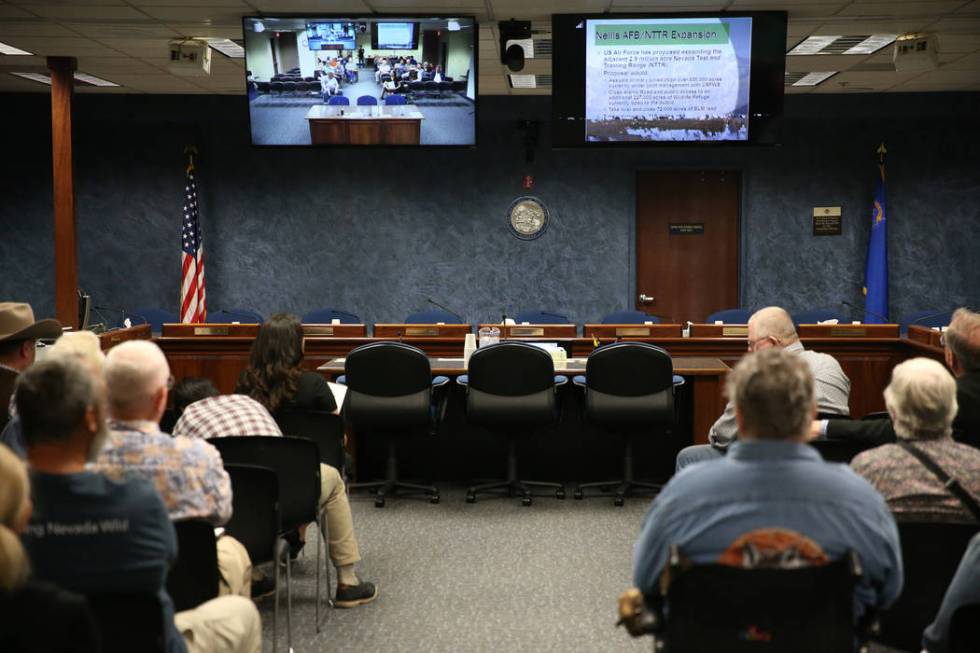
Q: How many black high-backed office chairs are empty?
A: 3